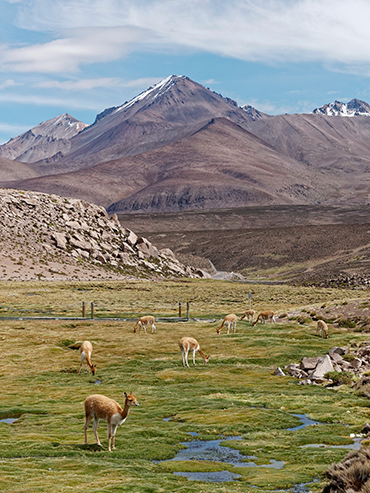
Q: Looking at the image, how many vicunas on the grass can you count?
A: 8